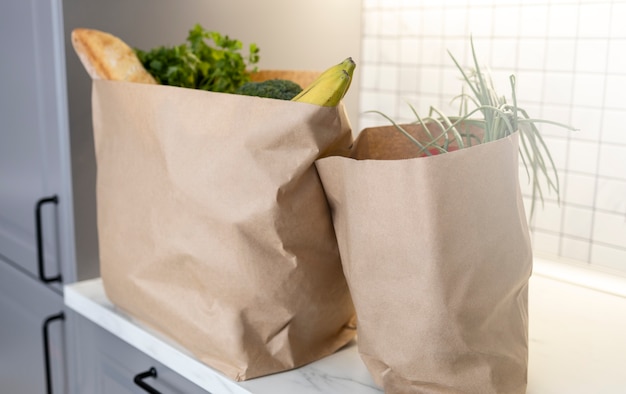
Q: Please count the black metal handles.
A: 3